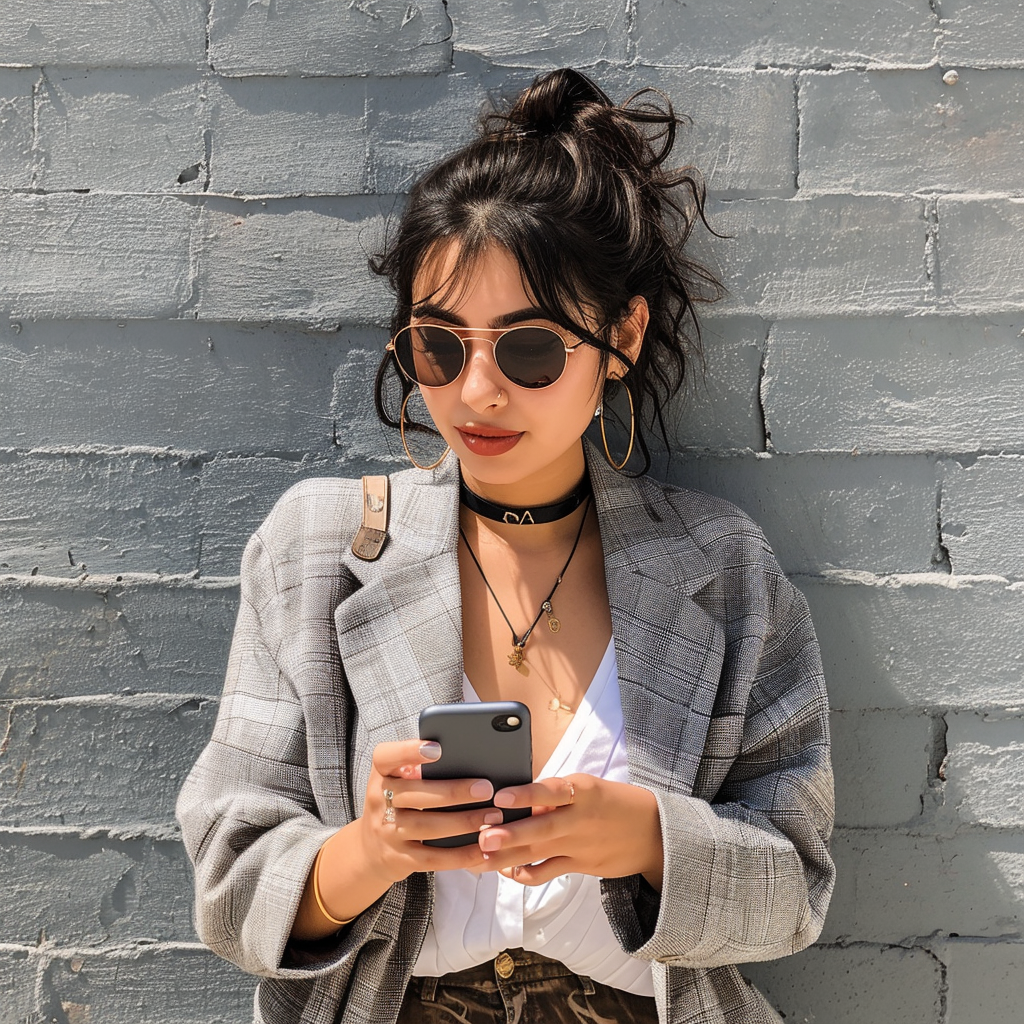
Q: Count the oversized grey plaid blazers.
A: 1